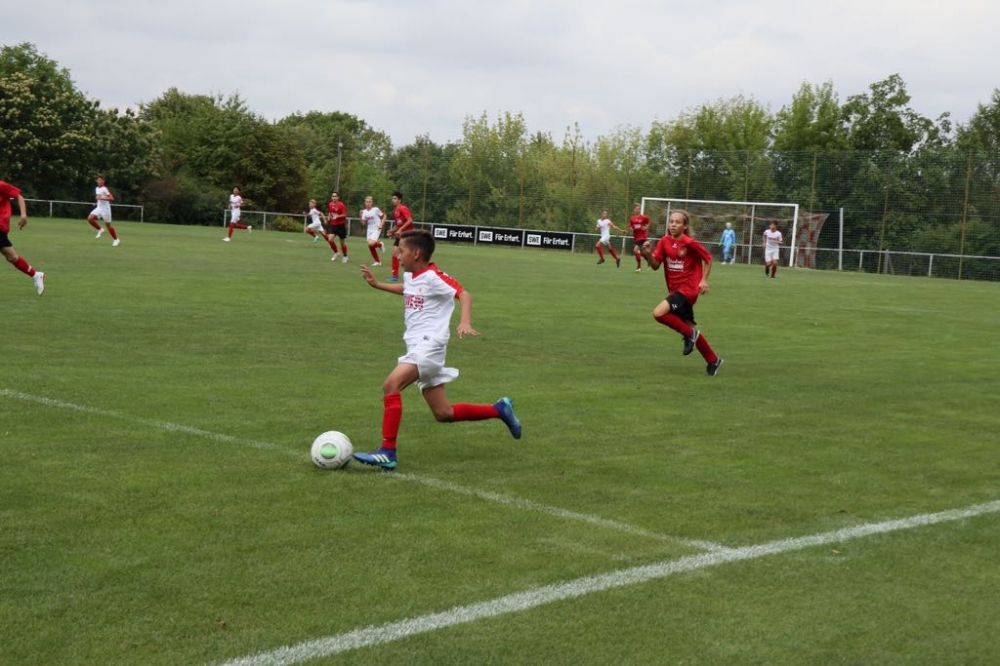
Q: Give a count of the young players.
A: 13